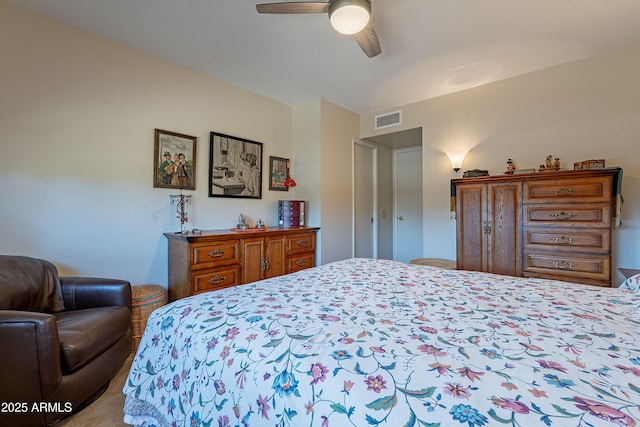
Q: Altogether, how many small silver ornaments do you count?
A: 2